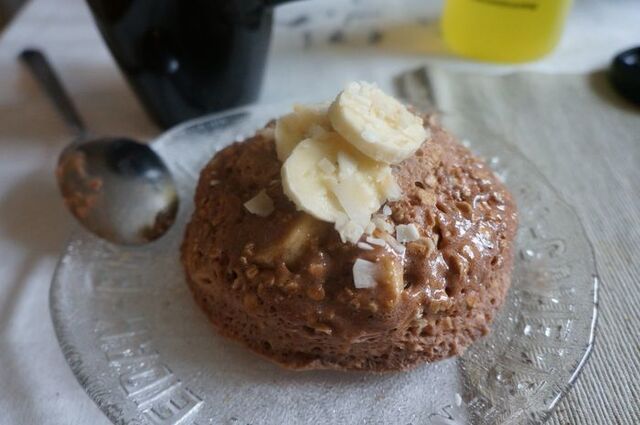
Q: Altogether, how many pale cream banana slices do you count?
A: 3